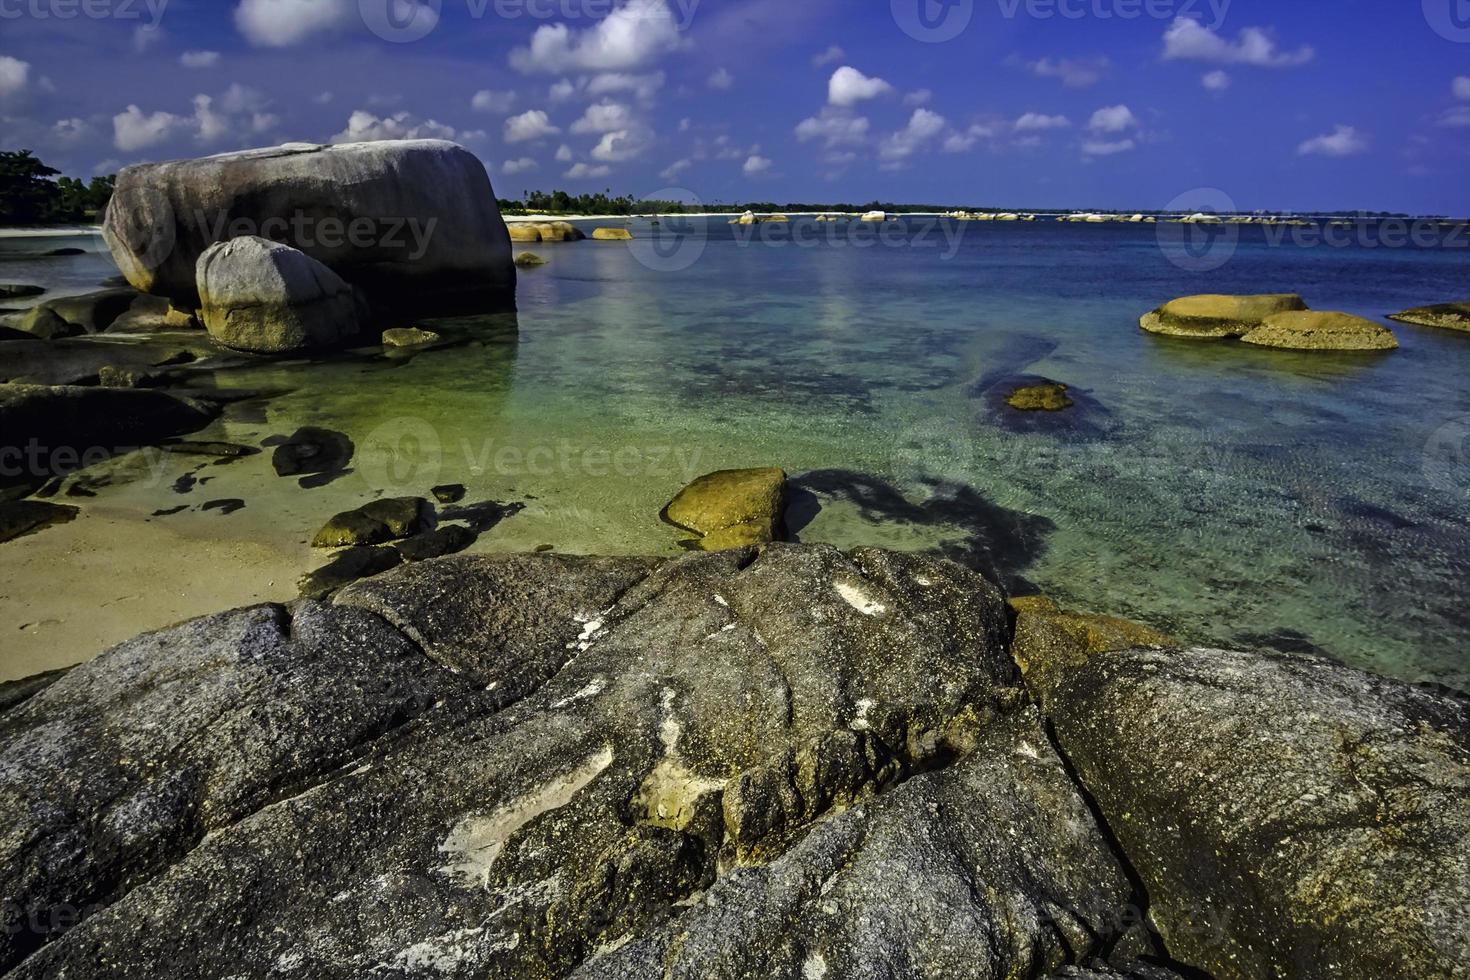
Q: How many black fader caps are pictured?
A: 0